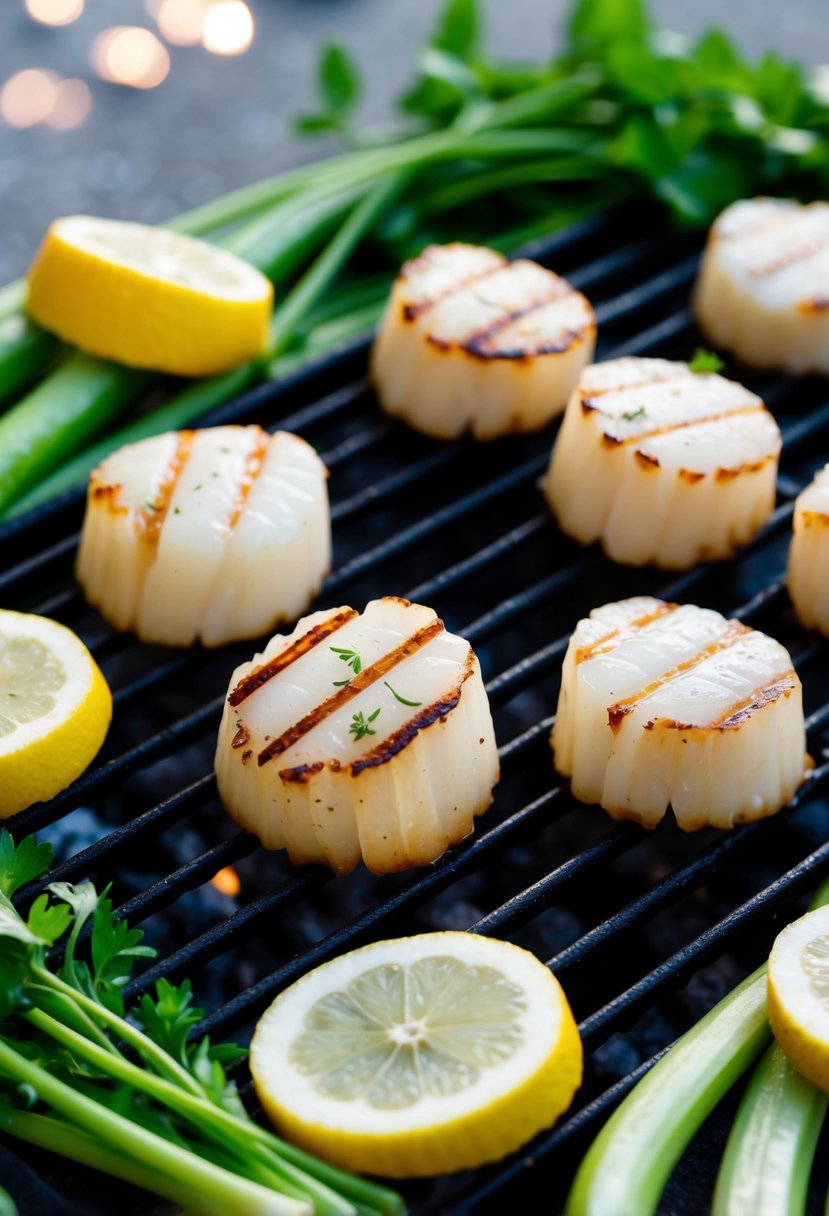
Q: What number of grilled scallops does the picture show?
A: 7